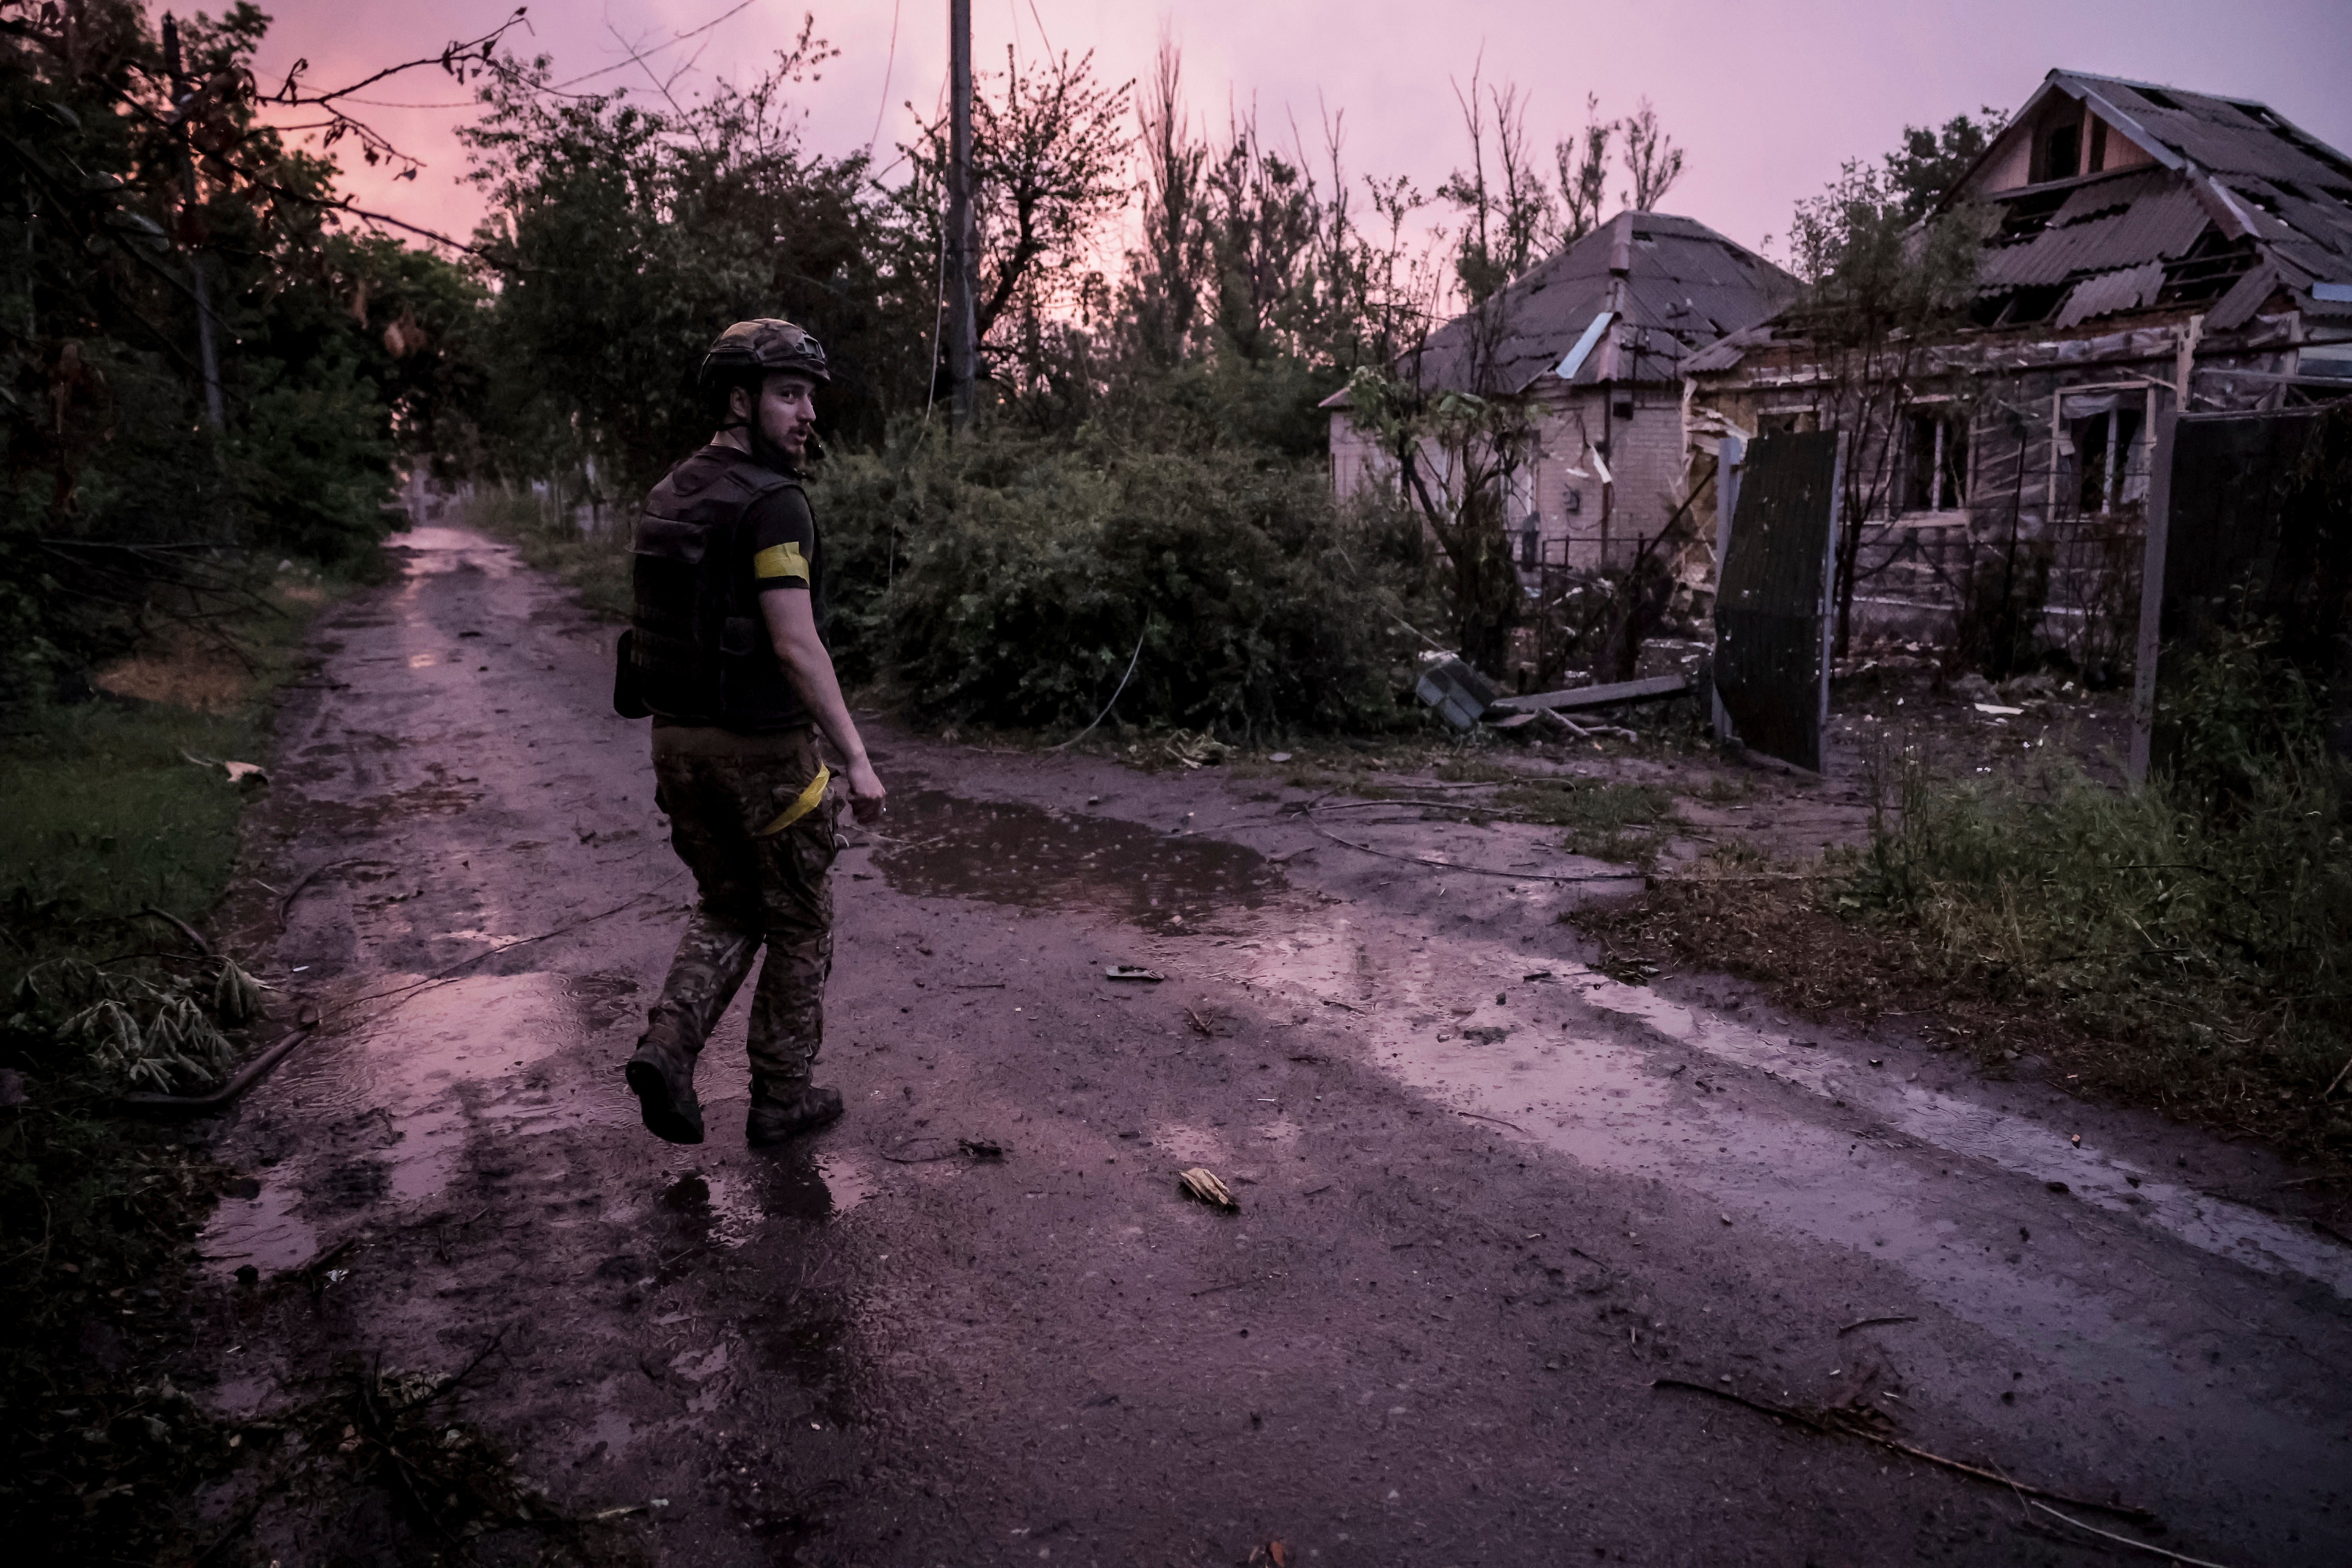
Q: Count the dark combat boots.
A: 2